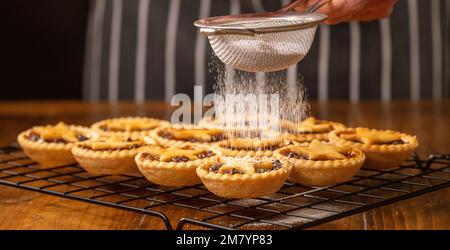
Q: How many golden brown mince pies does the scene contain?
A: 11